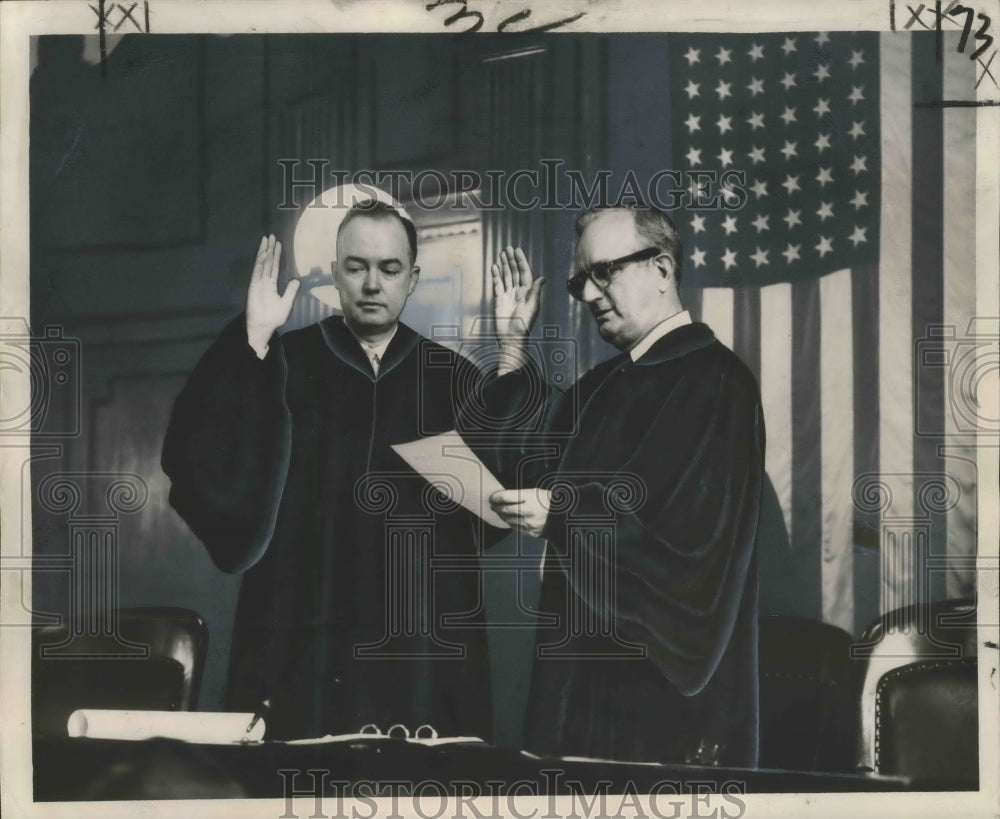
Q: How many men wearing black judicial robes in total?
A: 2